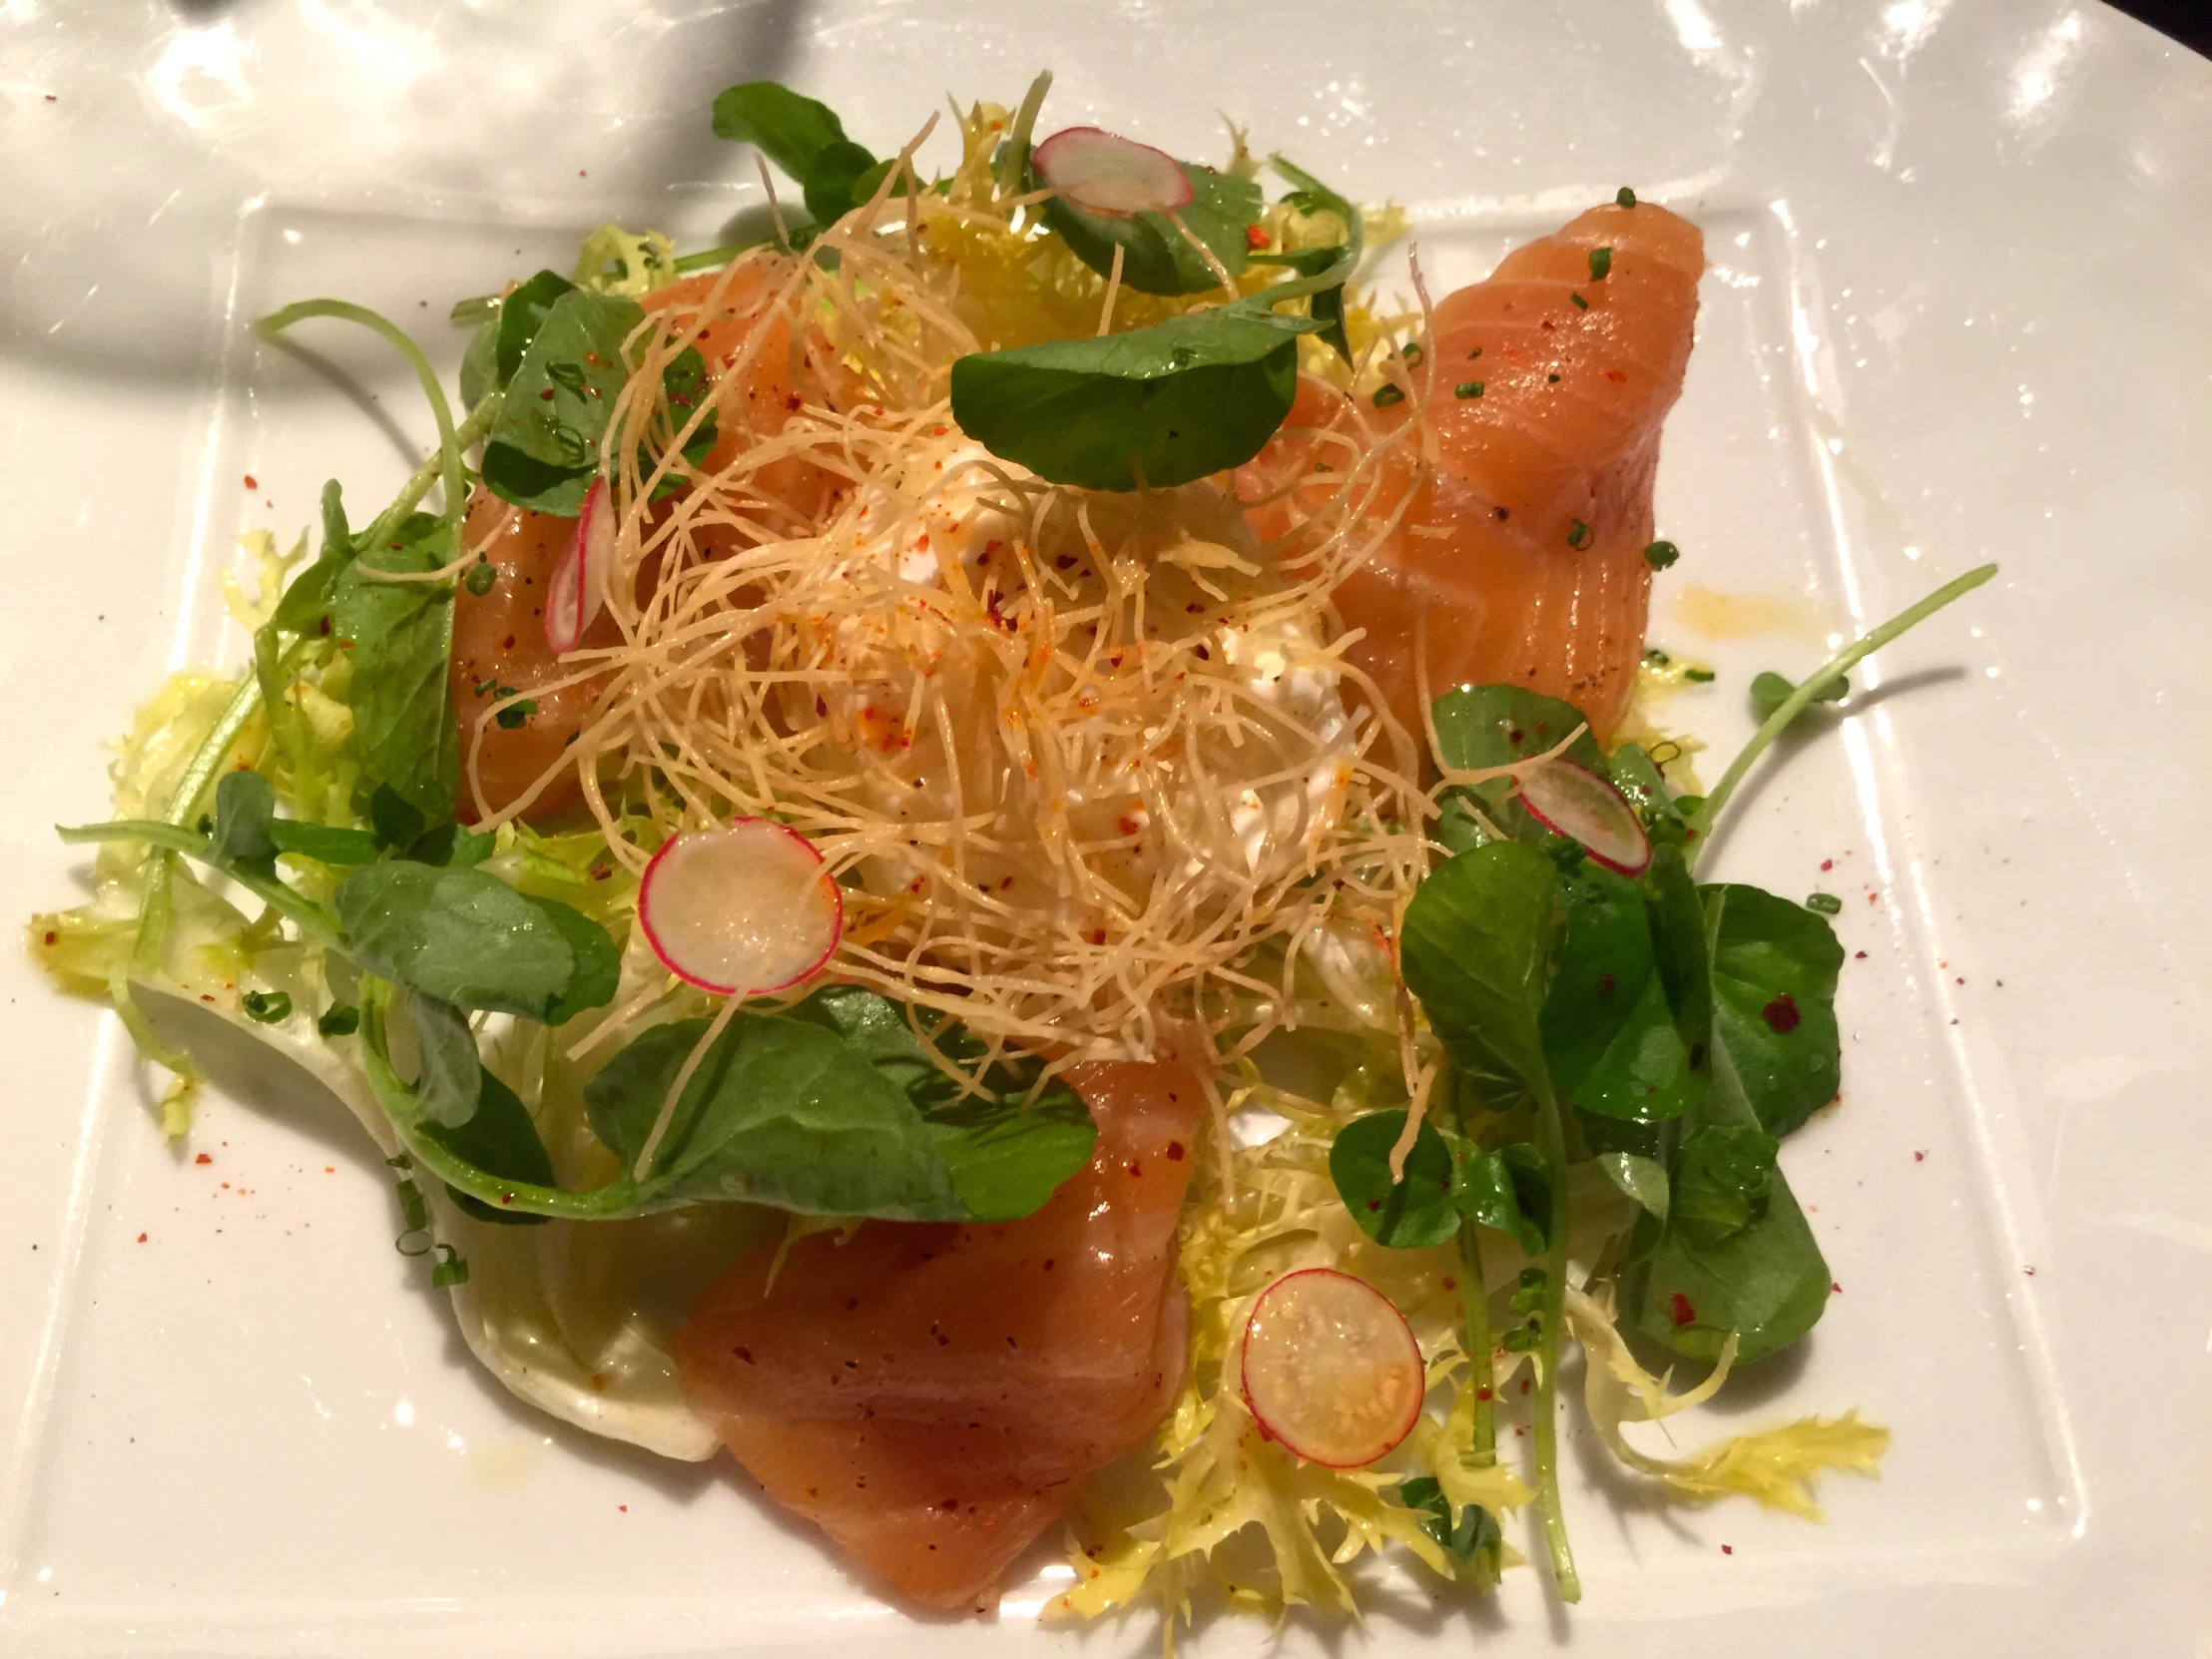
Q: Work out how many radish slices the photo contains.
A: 5